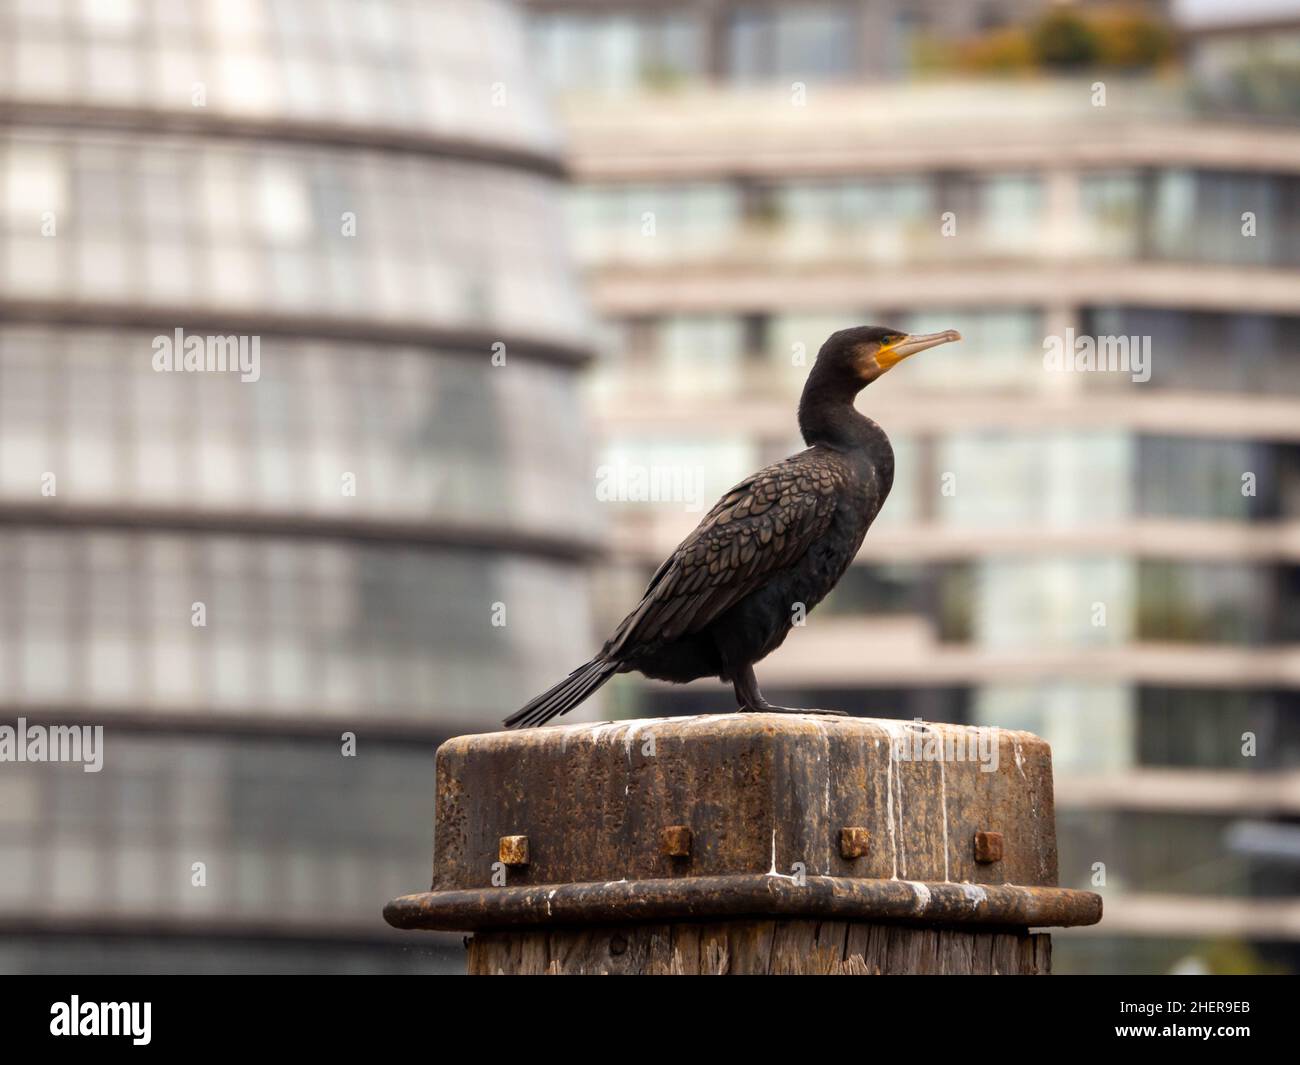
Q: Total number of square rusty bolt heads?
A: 4